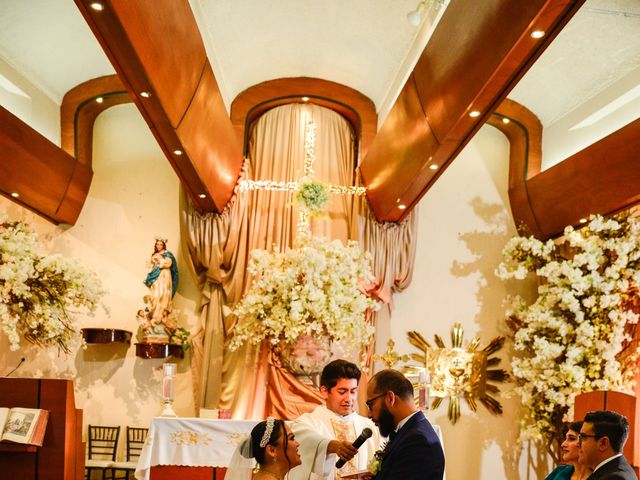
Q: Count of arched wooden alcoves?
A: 3